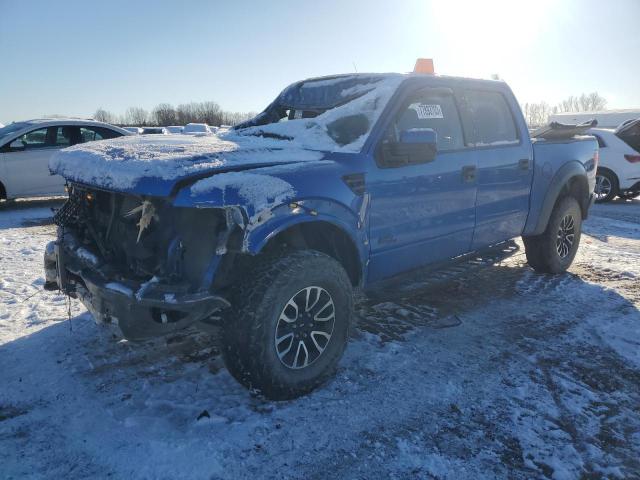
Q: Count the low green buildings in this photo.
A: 0